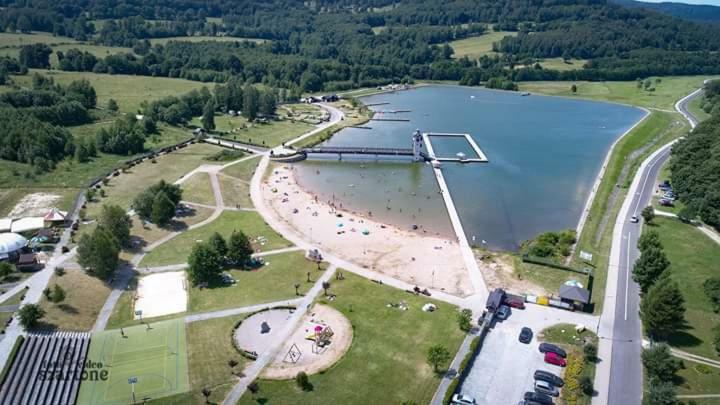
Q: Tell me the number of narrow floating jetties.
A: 4